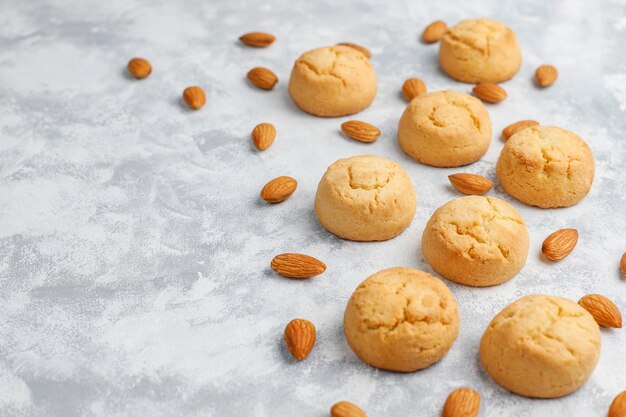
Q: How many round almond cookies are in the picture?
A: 8